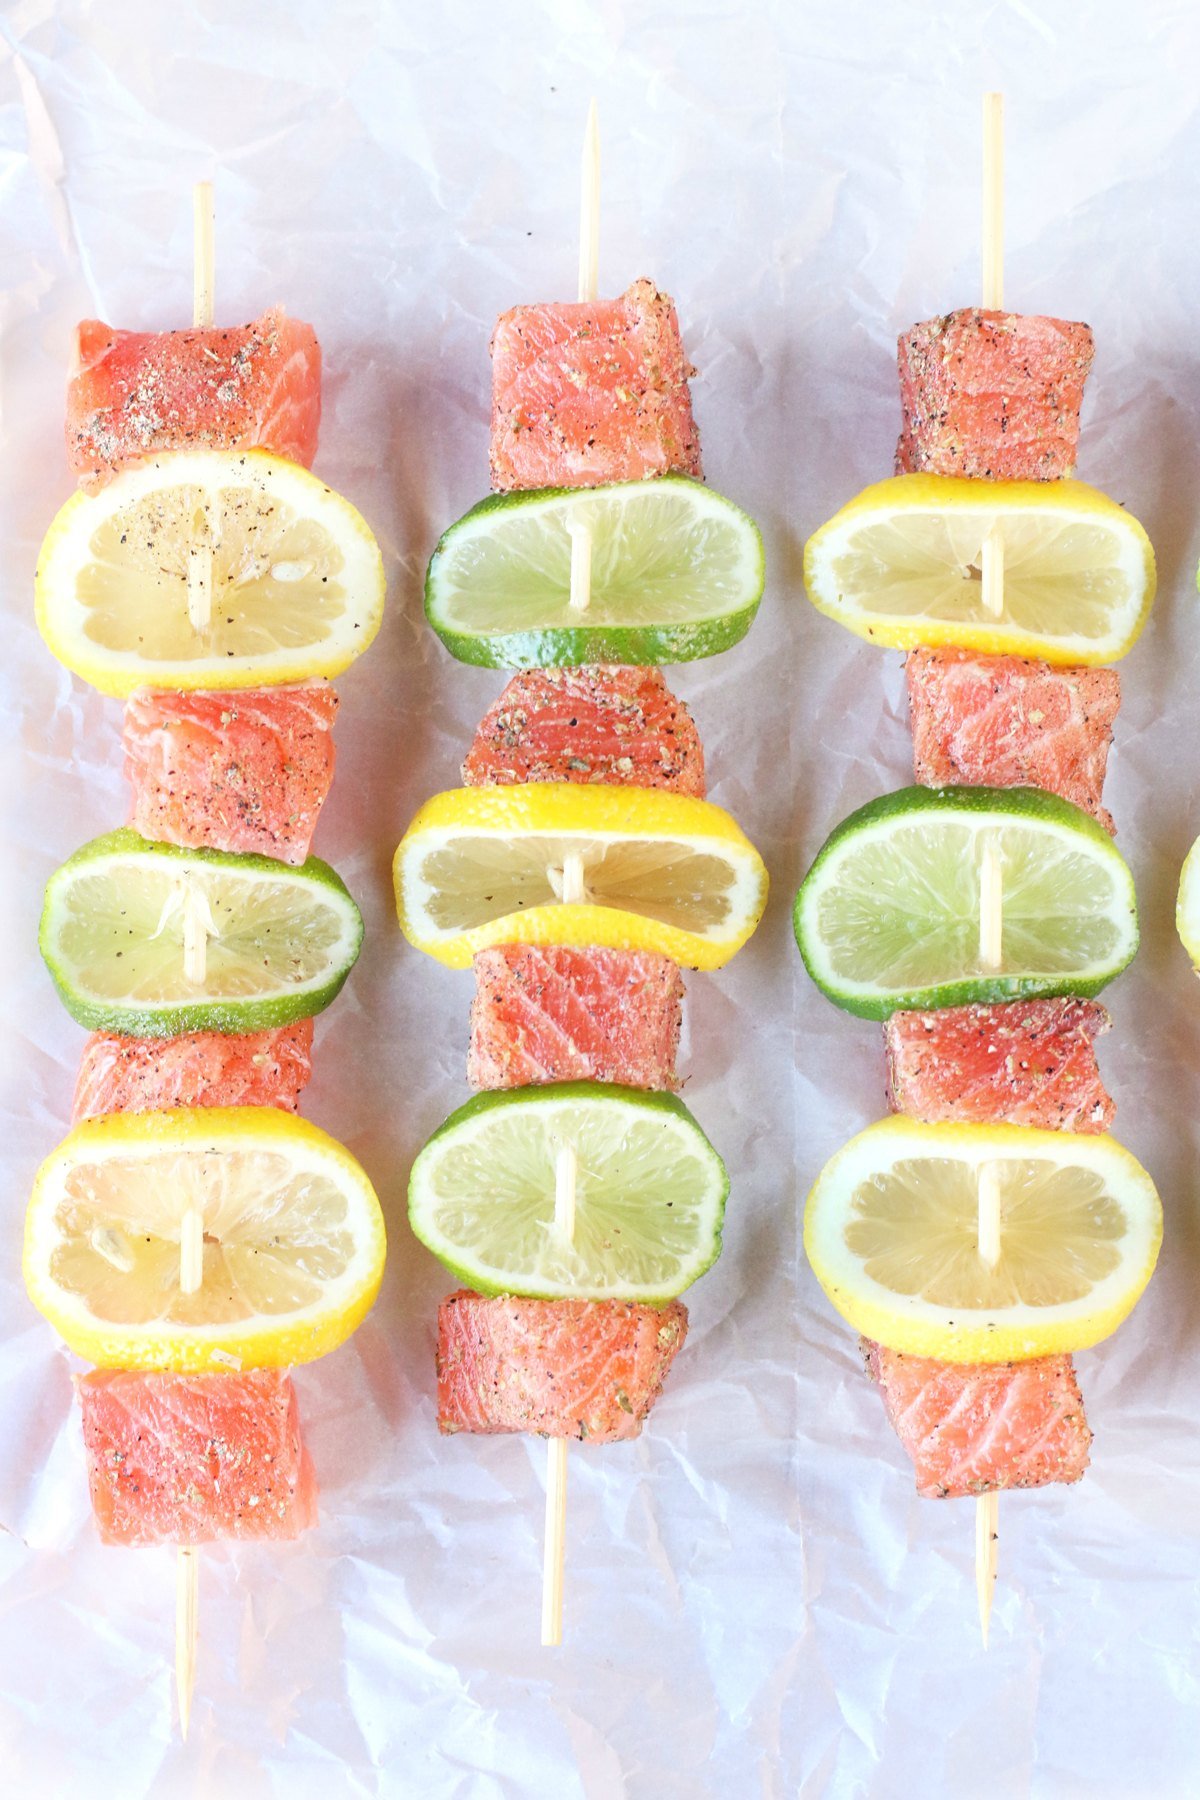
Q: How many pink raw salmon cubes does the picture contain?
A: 12